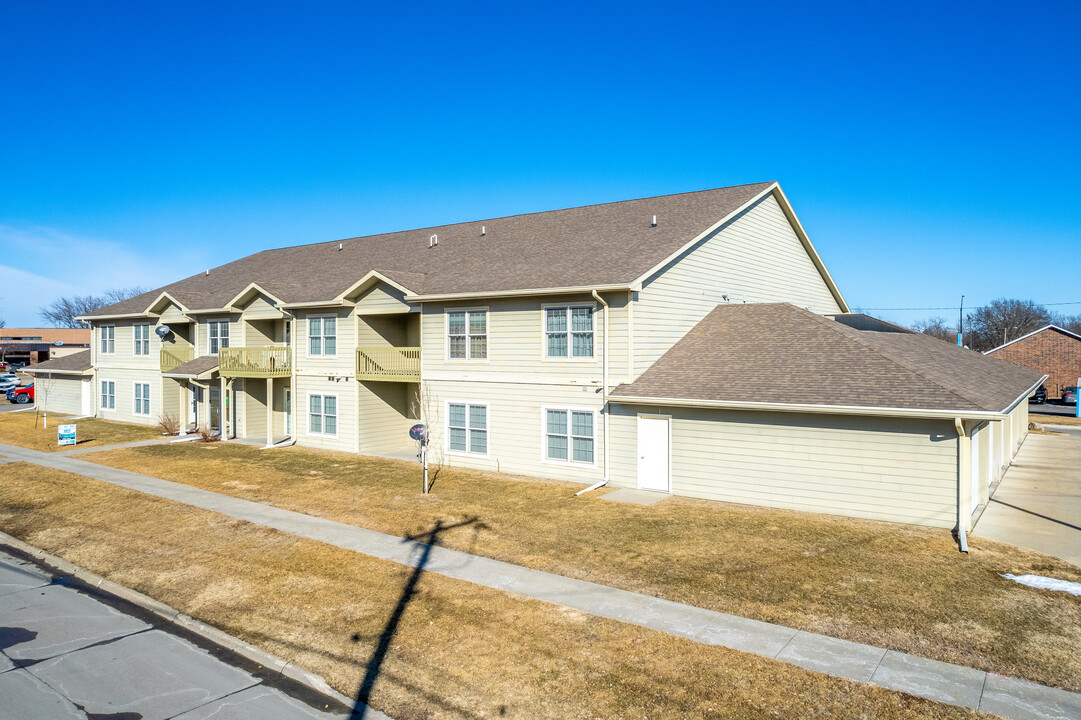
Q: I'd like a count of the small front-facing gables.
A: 3